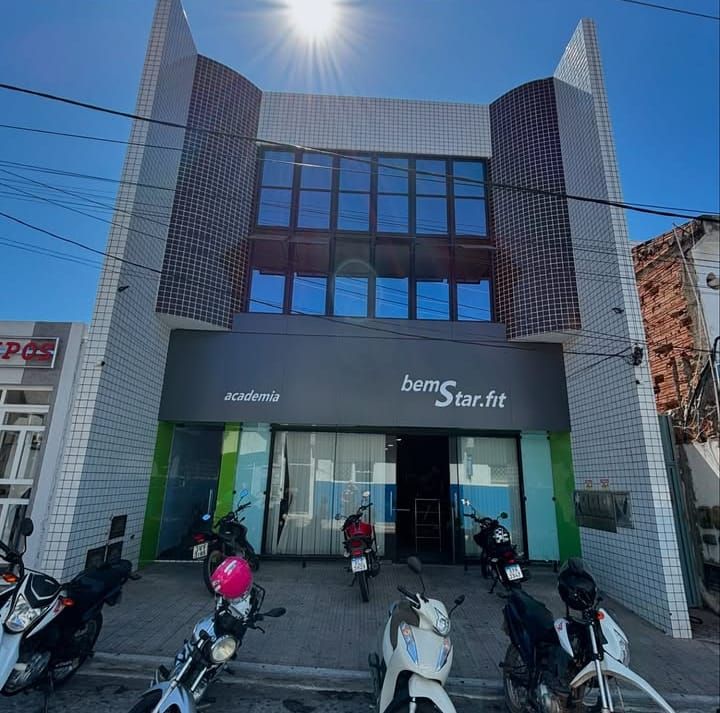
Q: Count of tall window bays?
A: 6